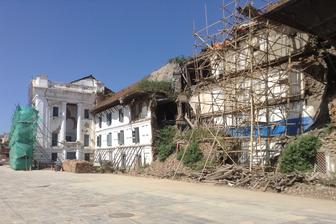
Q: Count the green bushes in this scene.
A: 3